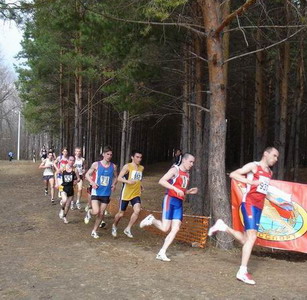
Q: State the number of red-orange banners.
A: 1